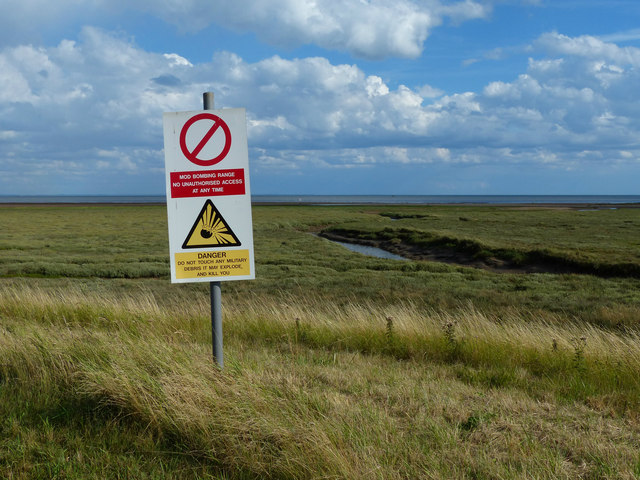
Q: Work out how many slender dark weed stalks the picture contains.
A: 5